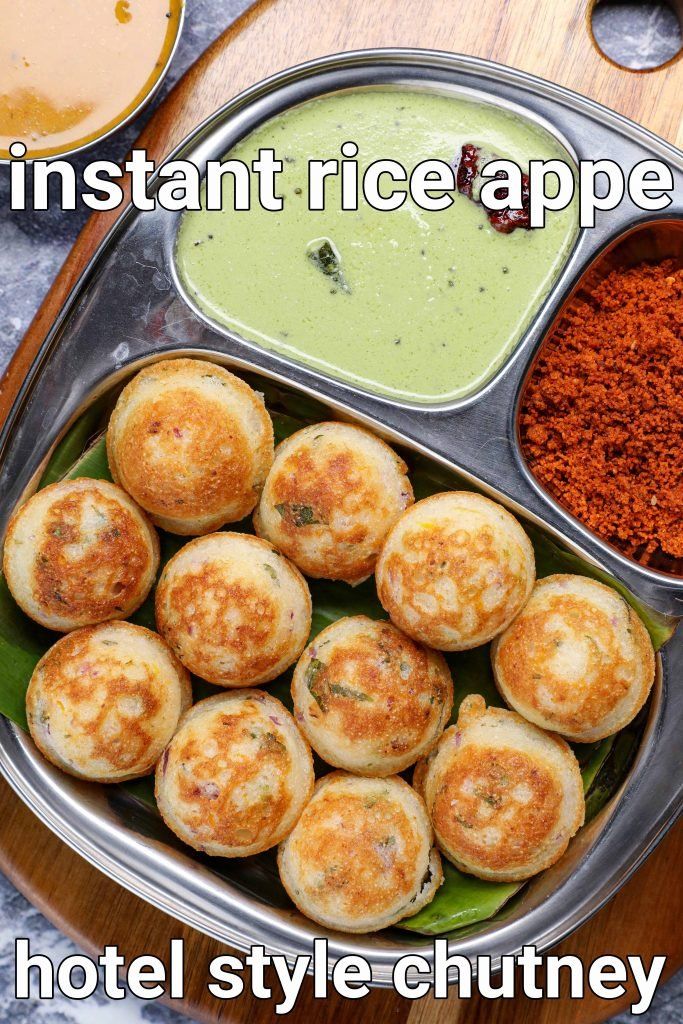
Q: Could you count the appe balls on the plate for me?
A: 11